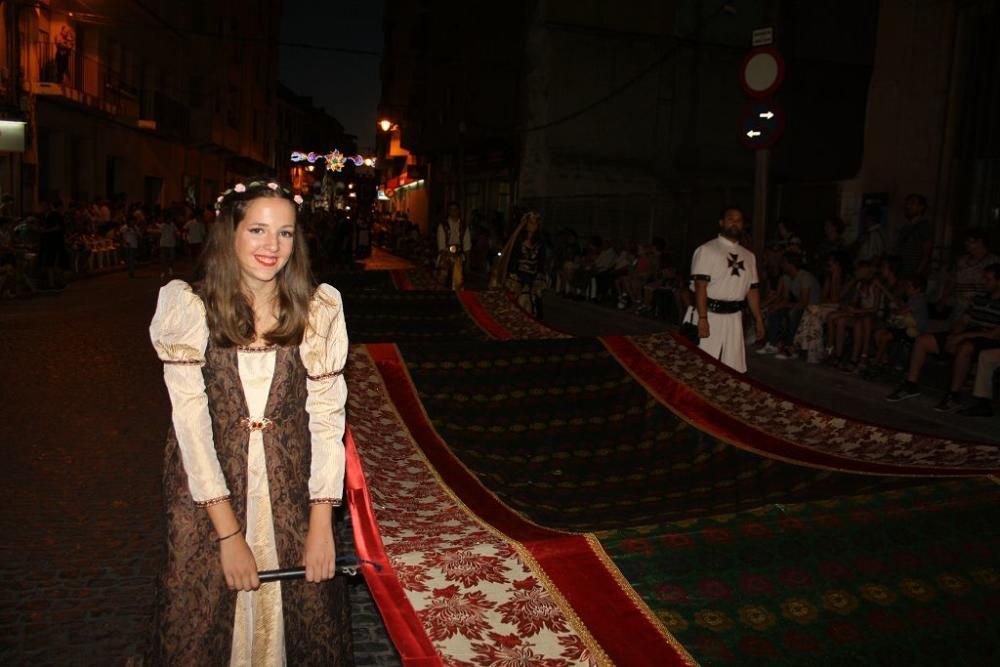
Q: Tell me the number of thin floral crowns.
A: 1